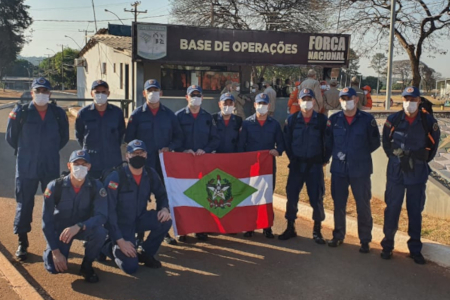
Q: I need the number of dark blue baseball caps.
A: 11